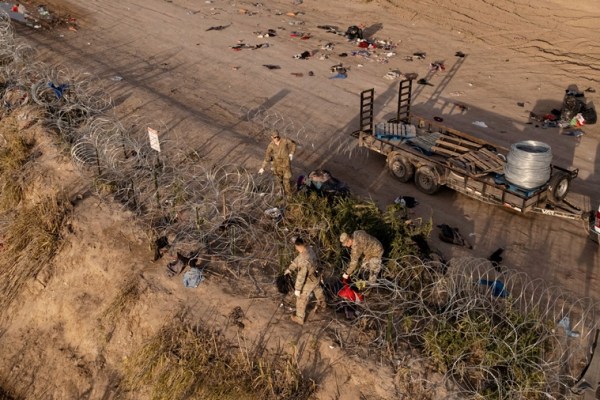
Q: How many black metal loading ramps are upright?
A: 2